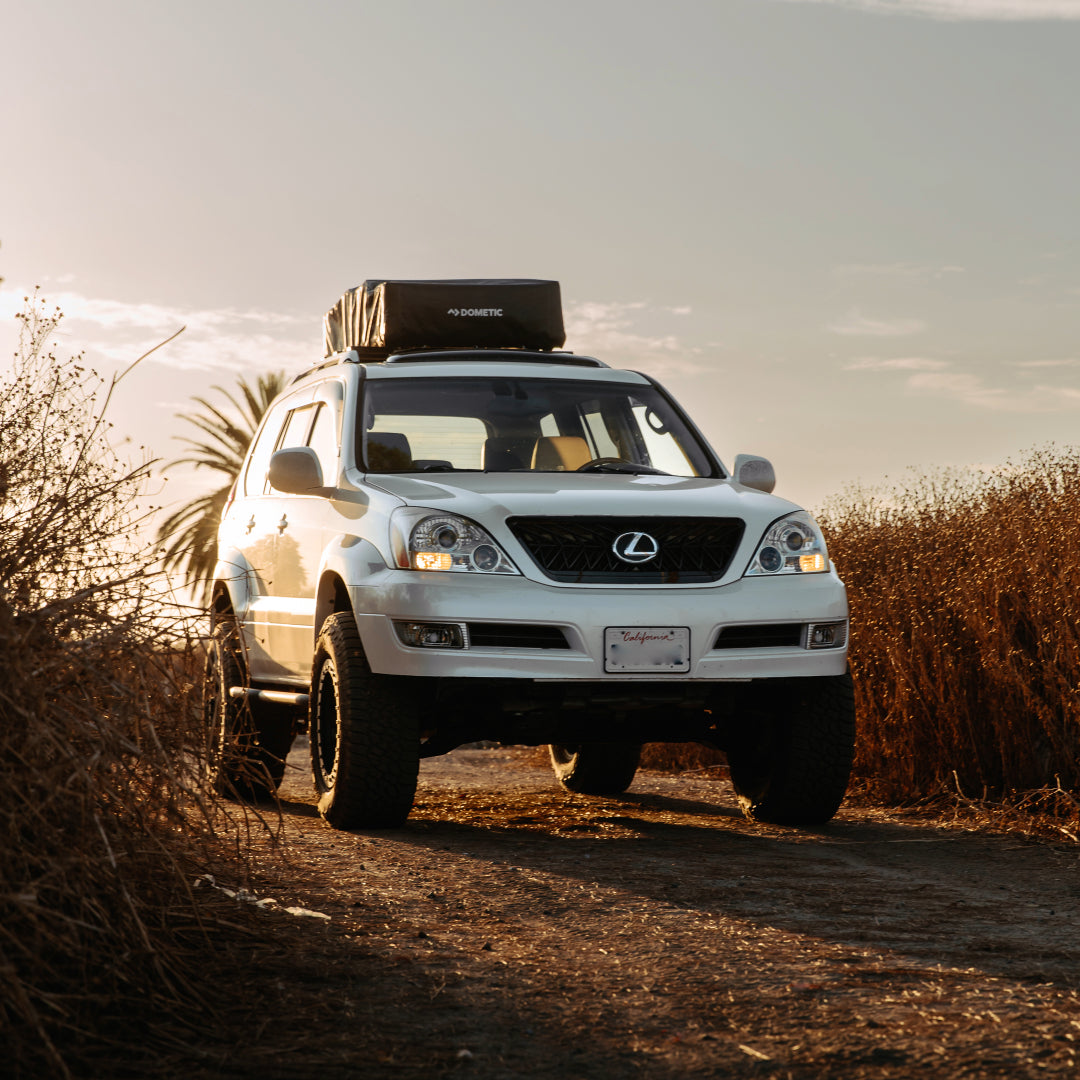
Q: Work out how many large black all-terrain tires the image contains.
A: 4